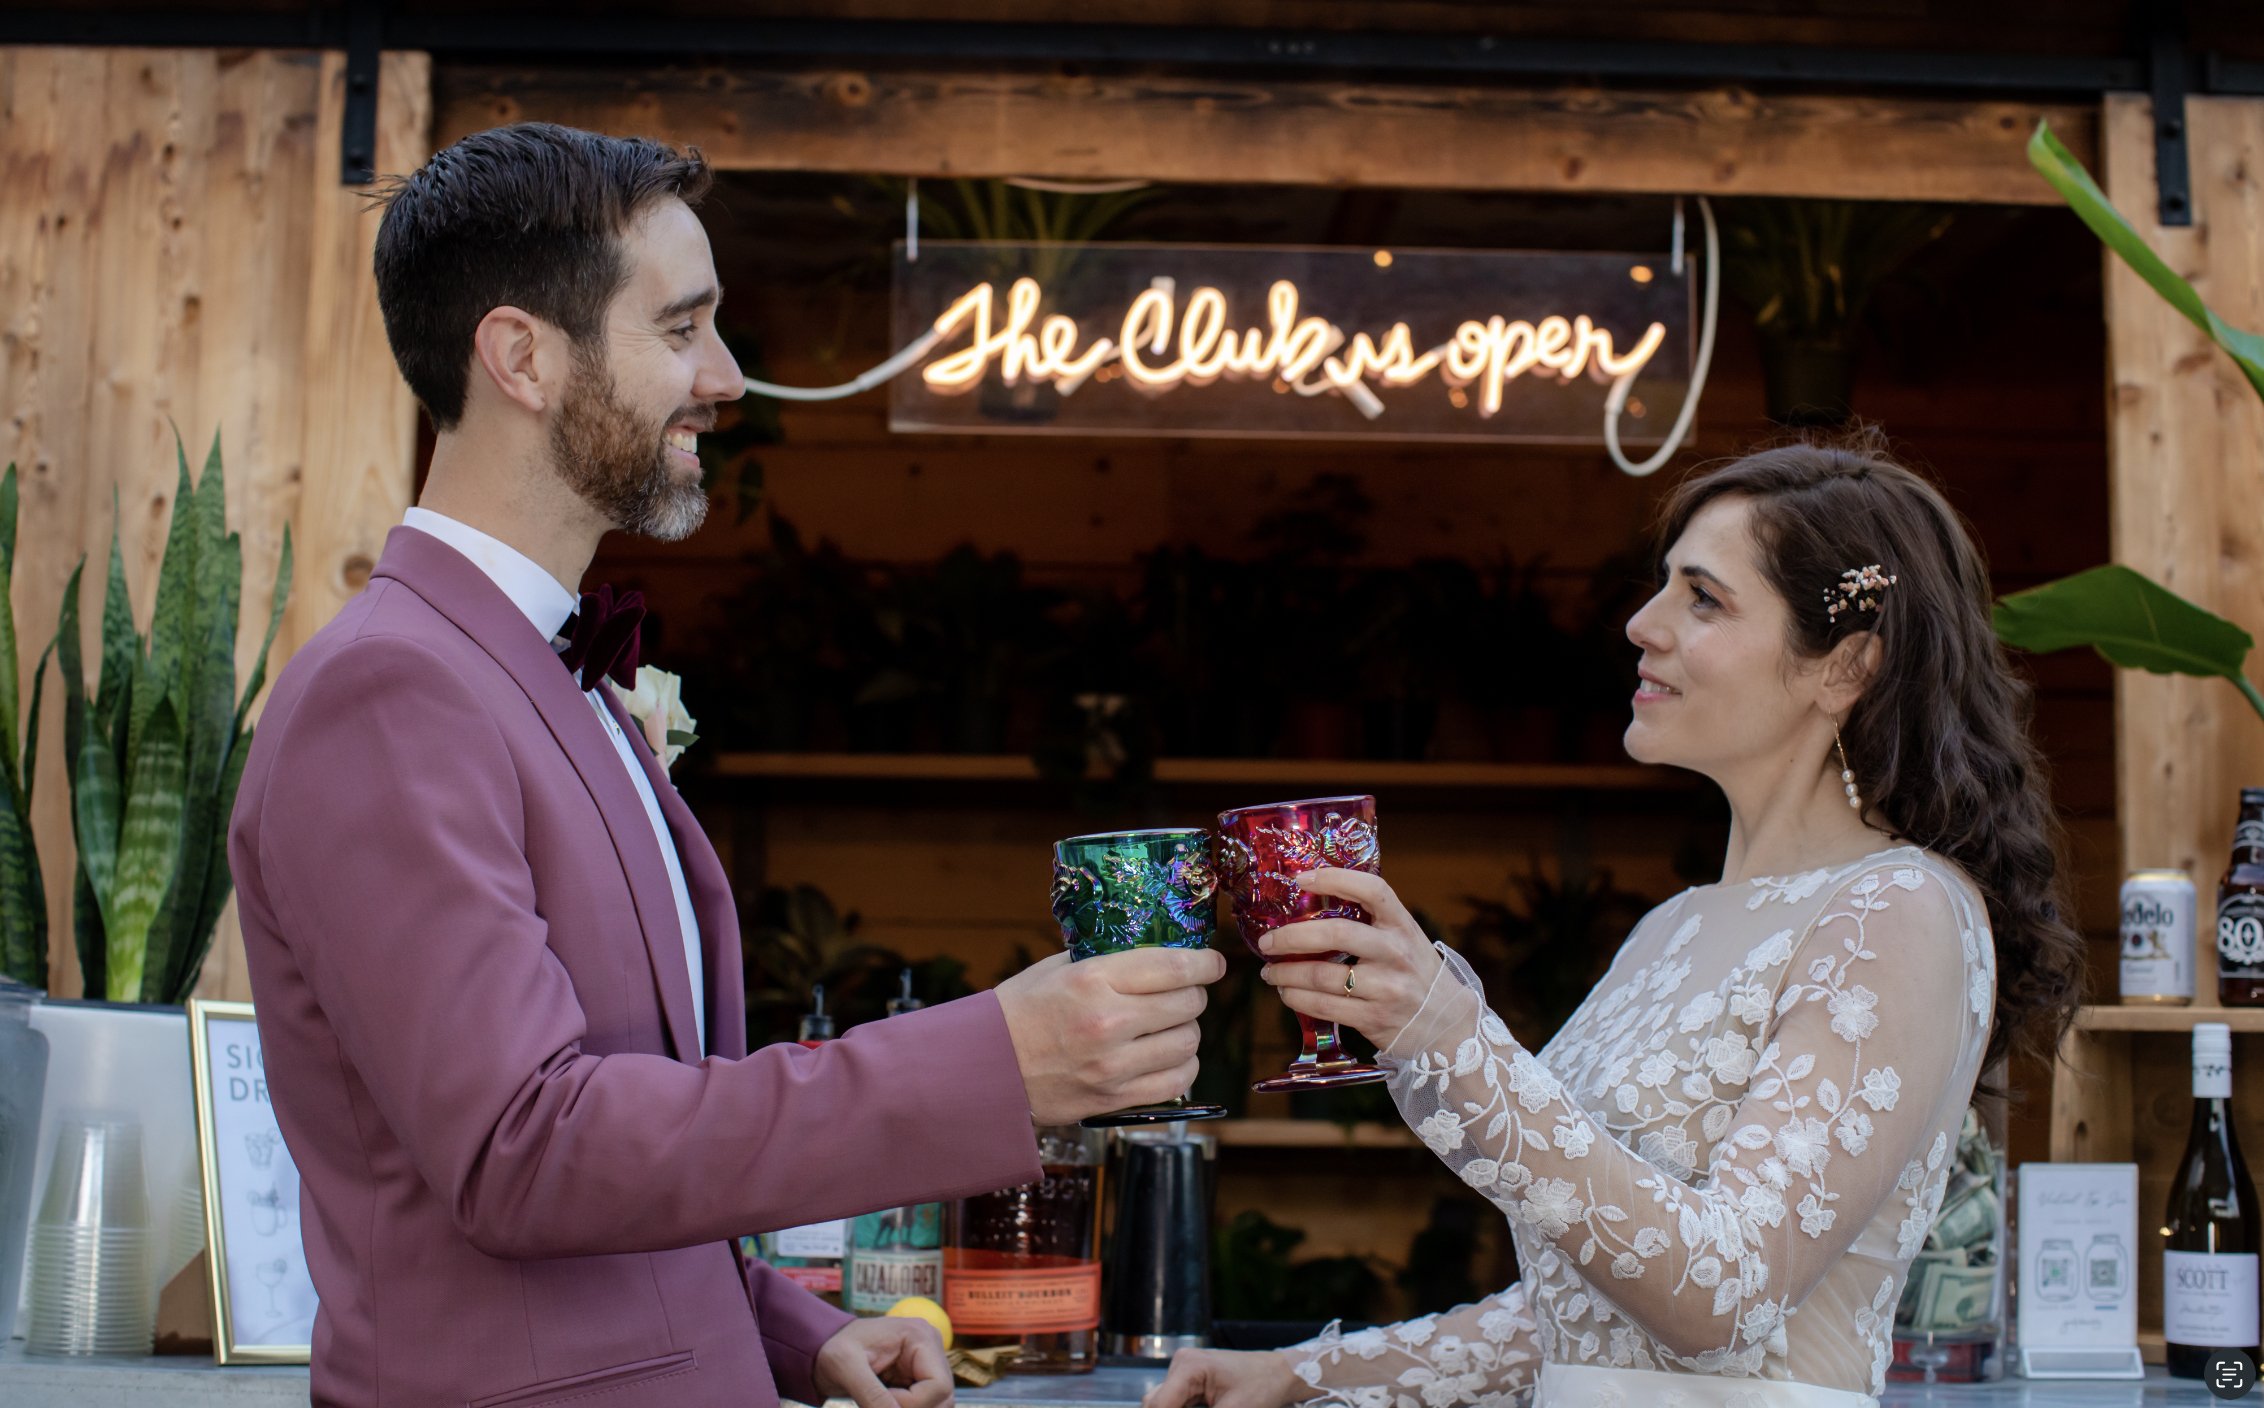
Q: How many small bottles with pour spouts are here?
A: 2